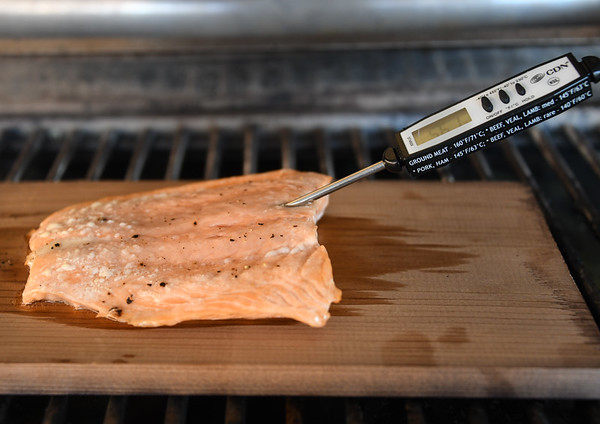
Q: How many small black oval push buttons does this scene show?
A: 3